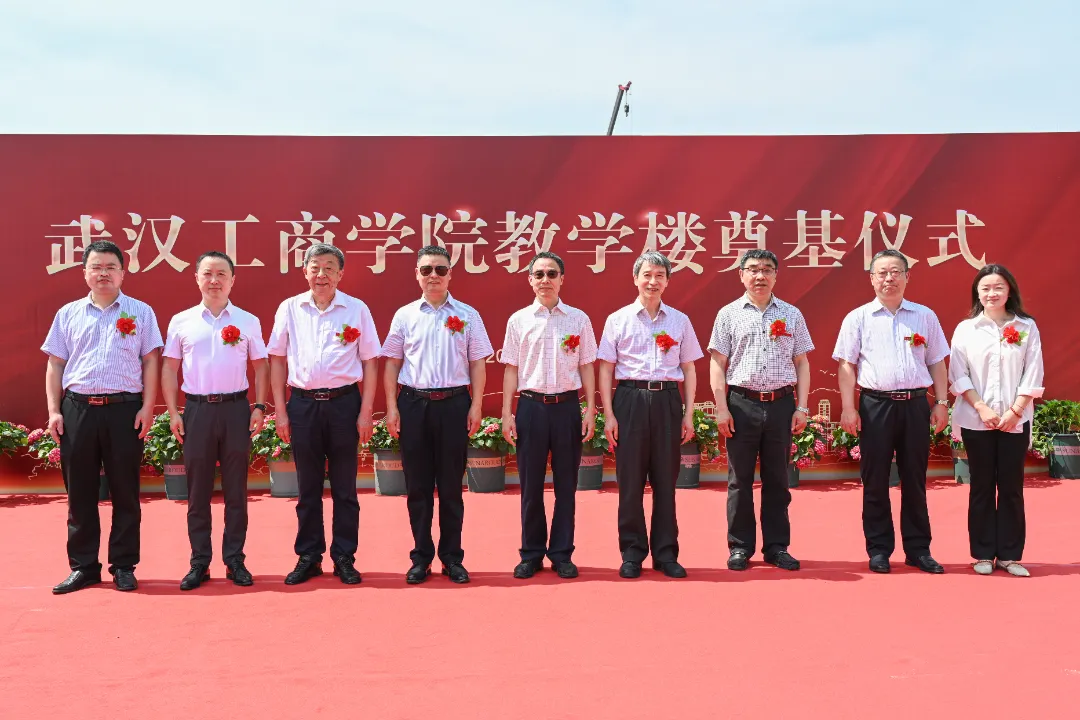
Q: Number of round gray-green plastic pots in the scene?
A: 11